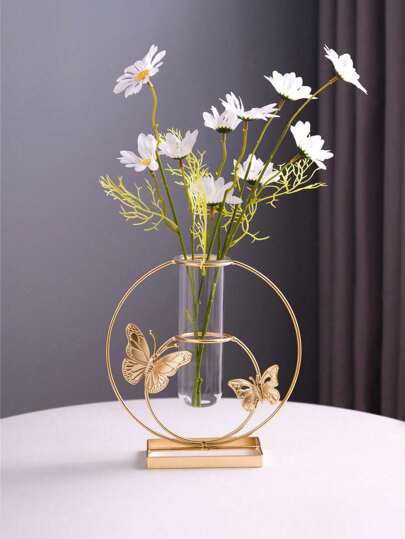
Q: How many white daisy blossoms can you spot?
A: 10